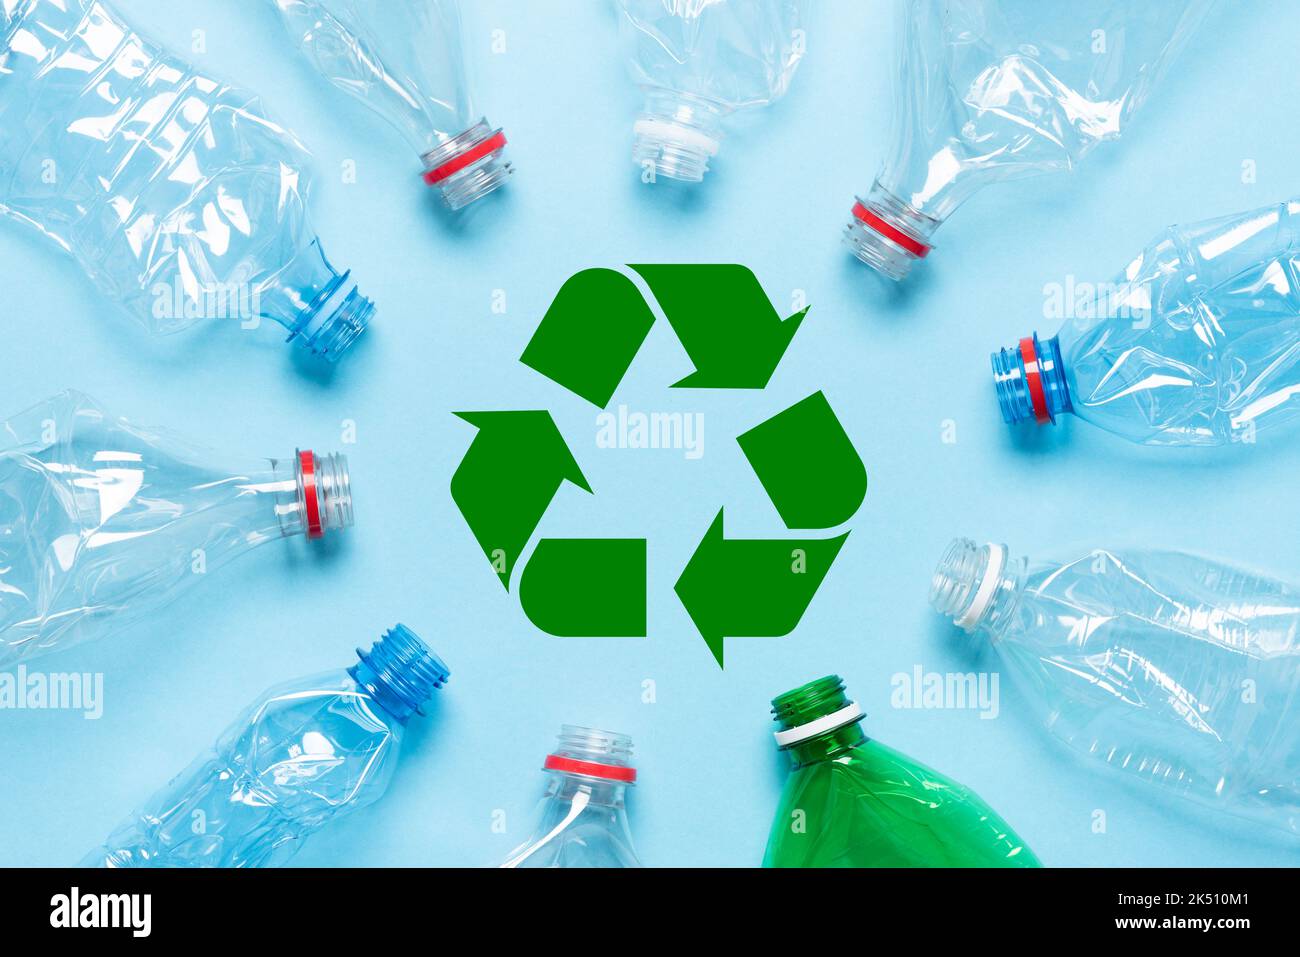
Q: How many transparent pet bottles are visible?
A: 9